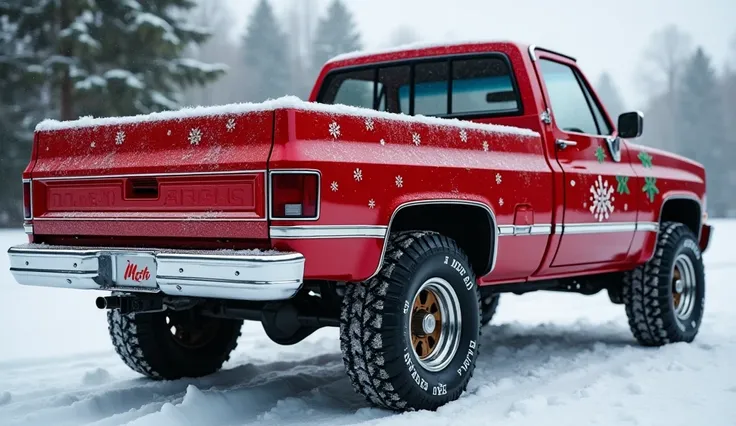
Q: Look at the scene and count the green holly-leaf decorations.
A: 4